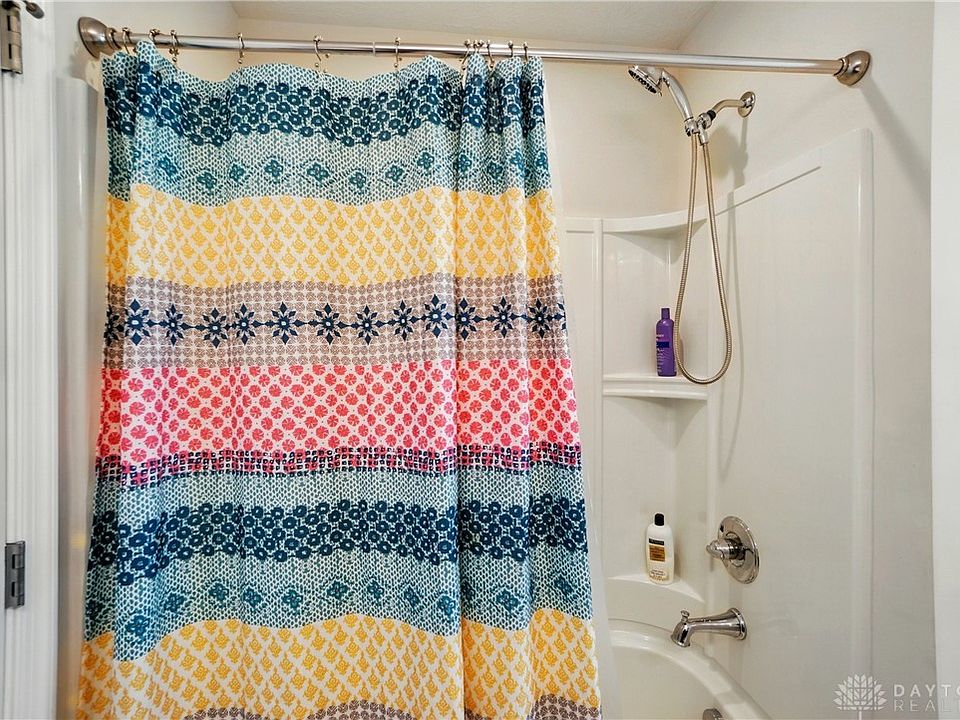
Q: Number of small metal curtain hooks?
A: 12